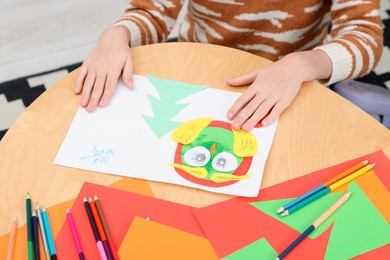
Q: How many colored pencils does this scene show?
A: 12